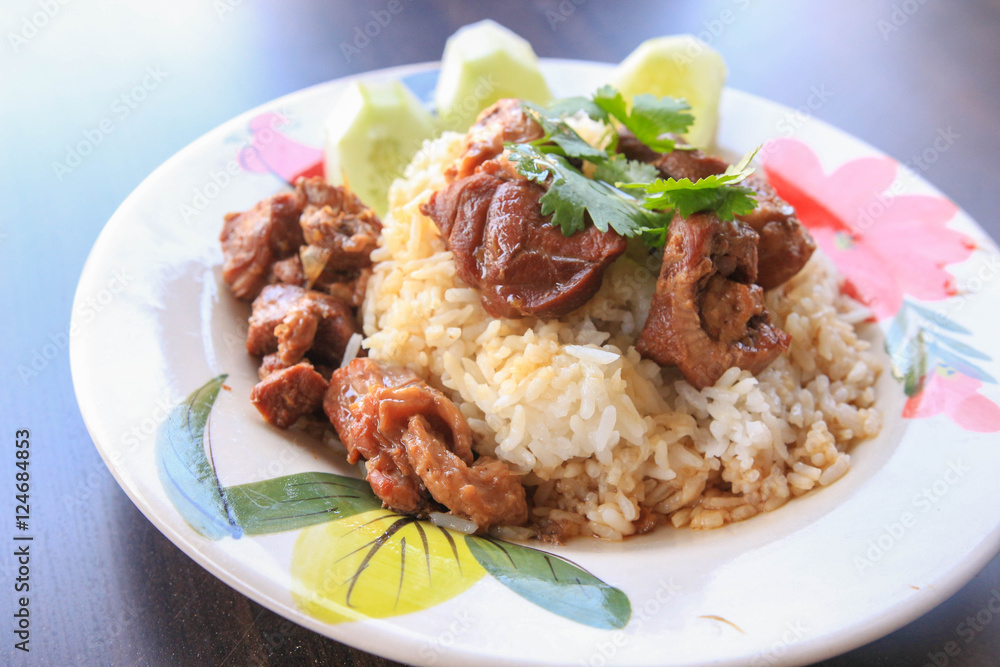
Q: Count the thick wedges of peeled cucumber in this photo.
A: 3